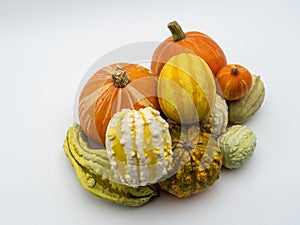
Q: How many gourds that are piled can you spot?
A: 10